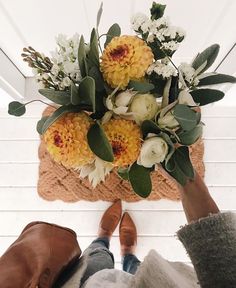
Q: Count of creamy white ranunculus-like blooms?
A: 2